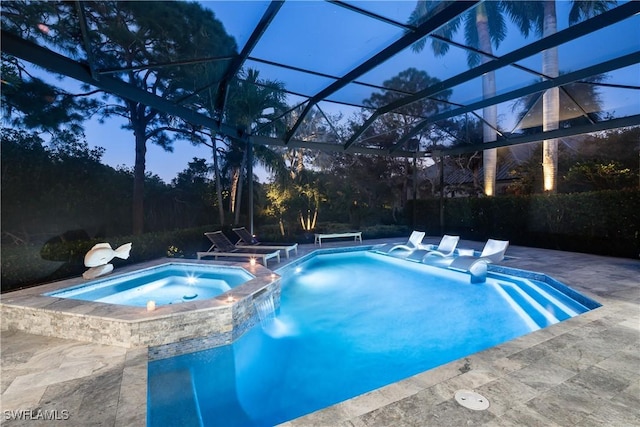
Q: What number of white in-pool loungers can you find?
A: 3